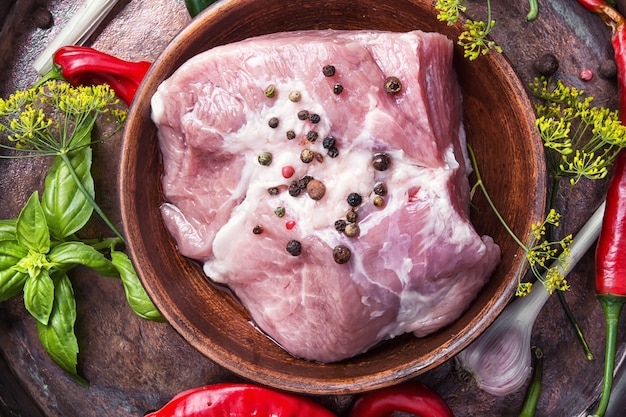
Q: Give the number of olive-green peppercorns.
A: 3